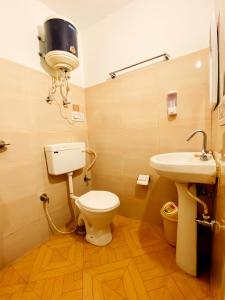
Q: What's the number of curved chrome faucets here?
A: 1